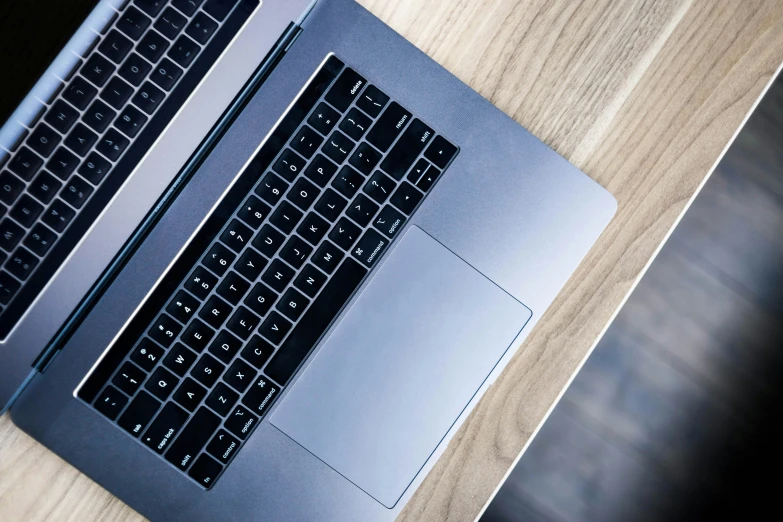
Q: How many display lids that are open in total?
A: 1